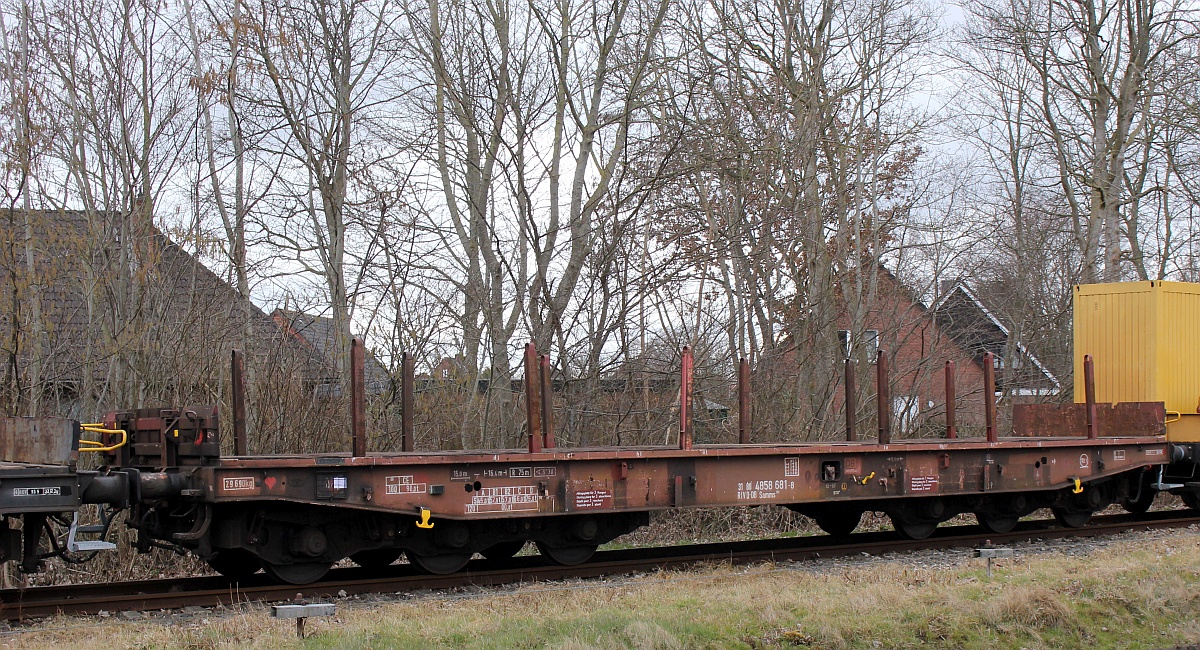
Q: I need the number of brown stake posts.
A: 12